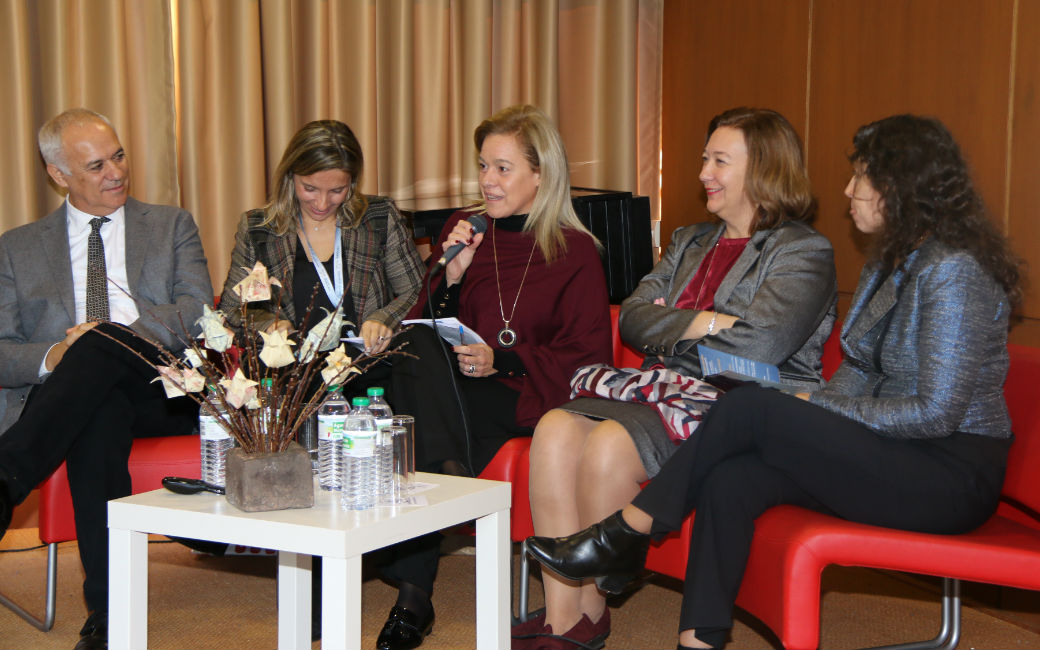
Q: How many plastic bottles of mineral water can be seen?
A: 5